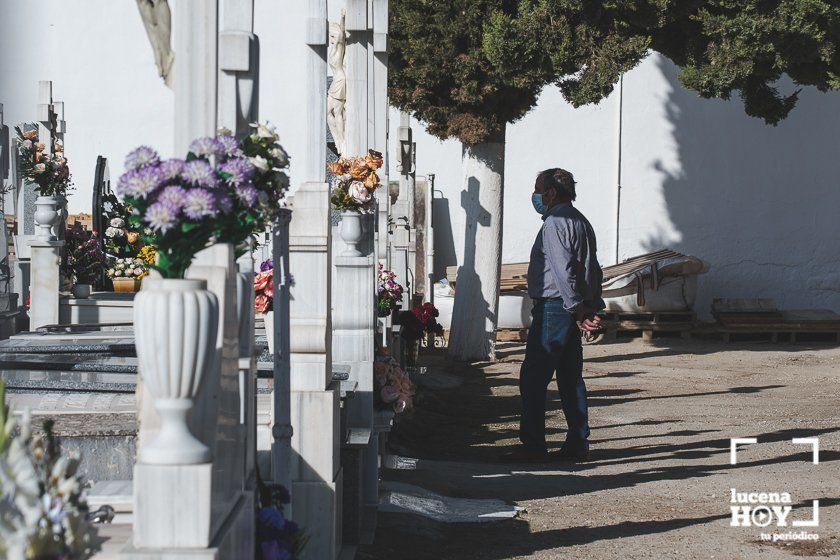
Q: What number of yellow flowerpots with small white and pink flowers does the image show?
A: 1